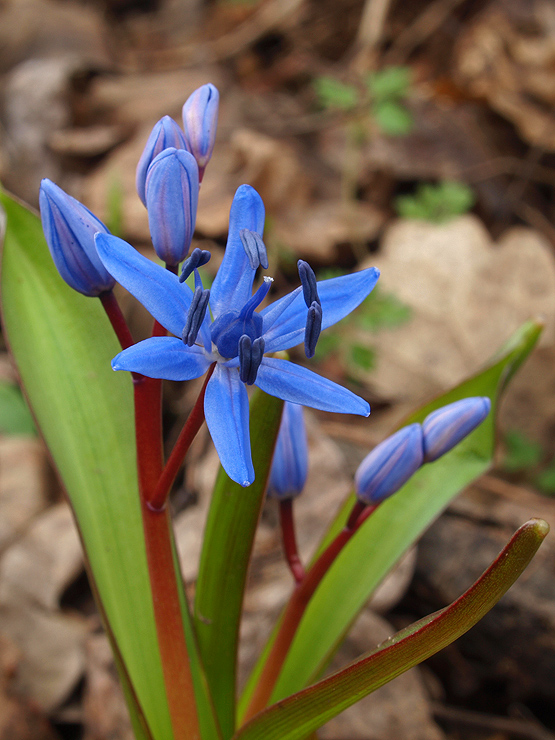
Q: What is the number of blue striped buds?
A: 7